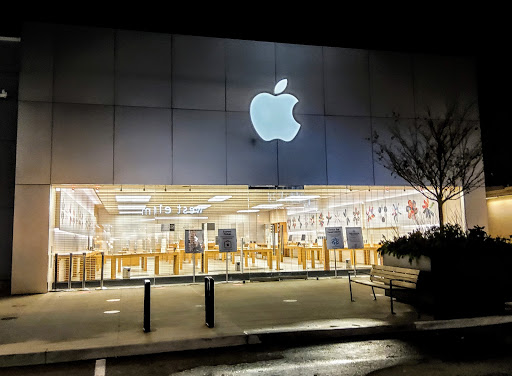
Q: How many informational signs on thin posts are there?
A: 4